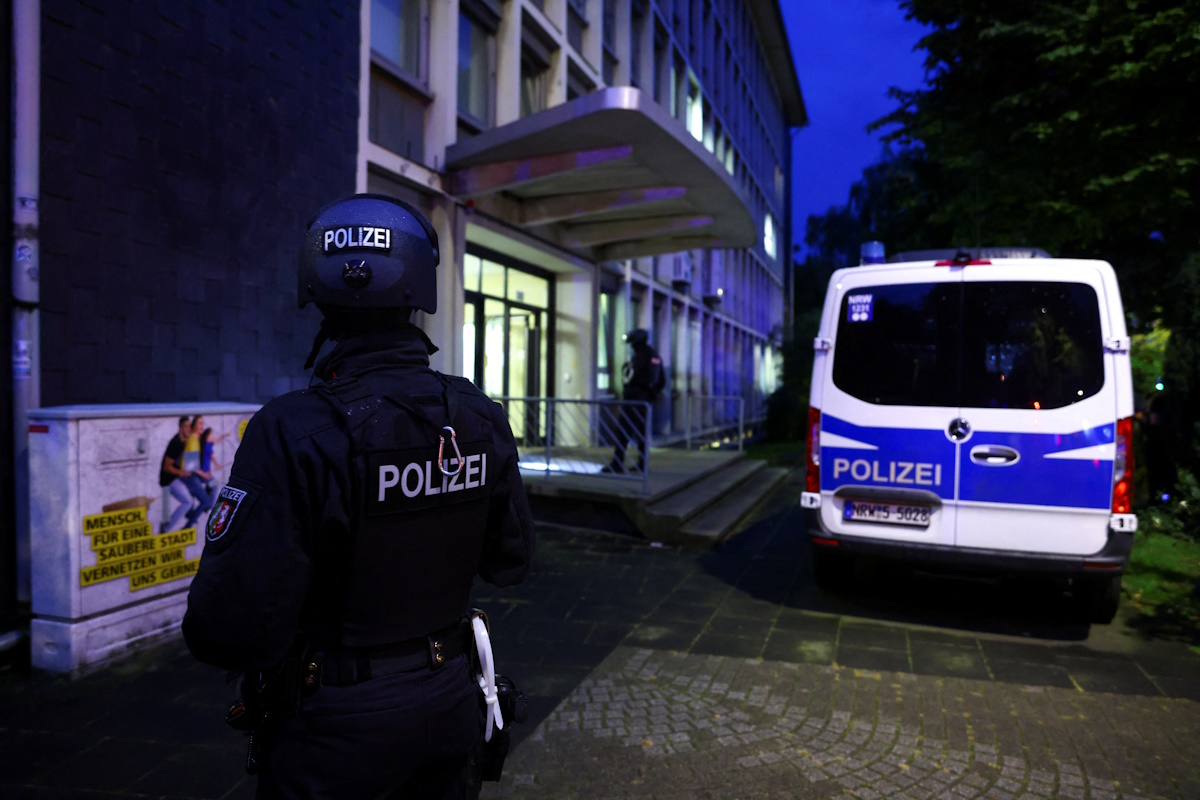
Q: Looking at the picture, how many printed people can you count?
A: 3